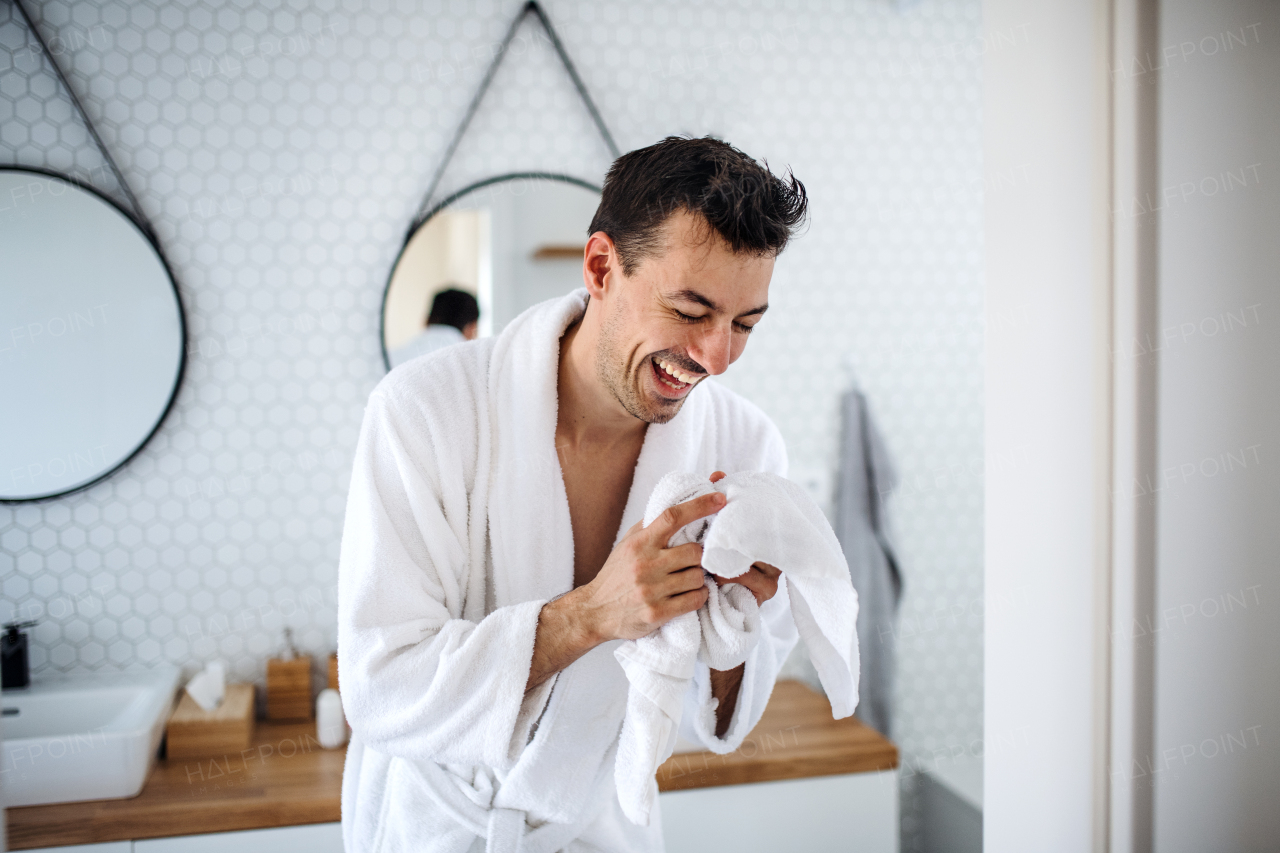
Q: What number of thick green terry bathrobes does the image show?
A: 0